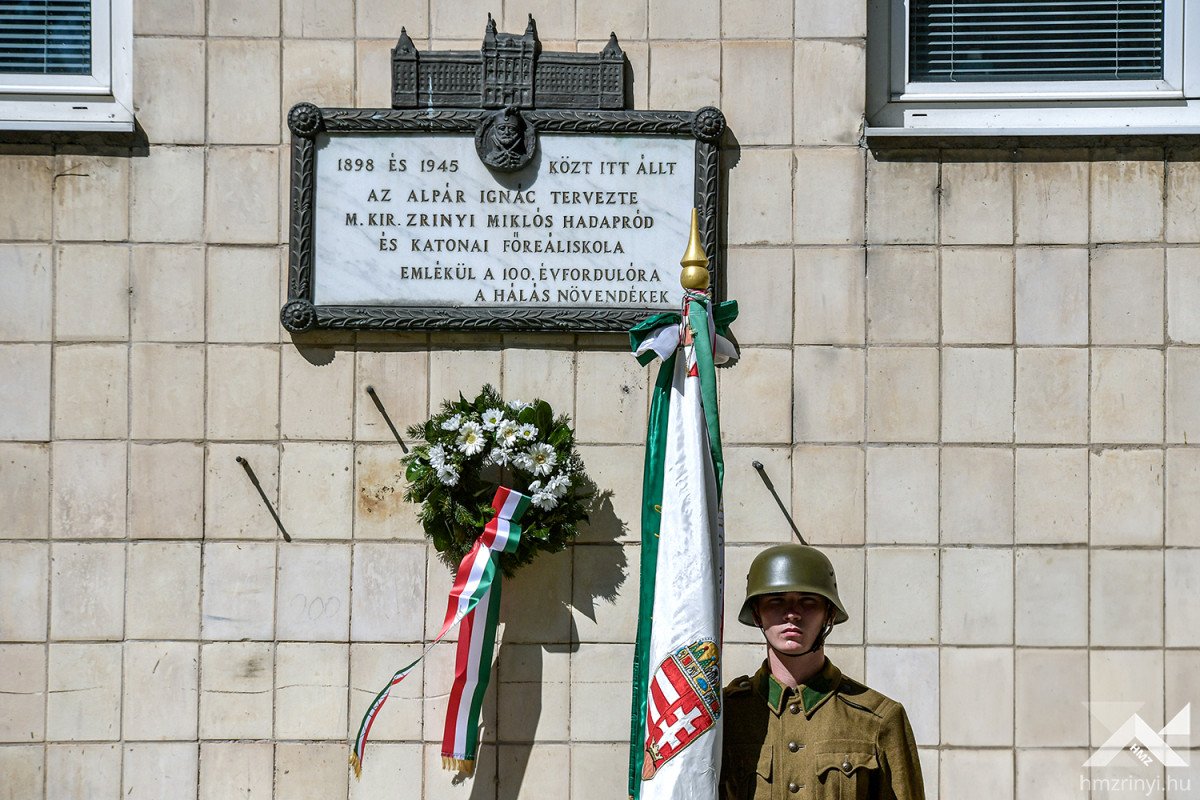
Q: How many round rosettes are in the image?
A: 3